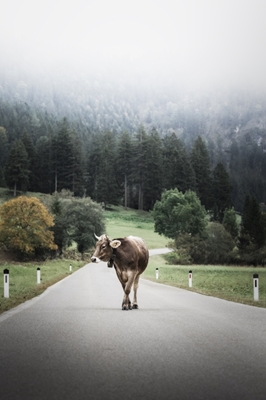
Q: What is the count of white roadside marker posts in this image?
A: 6